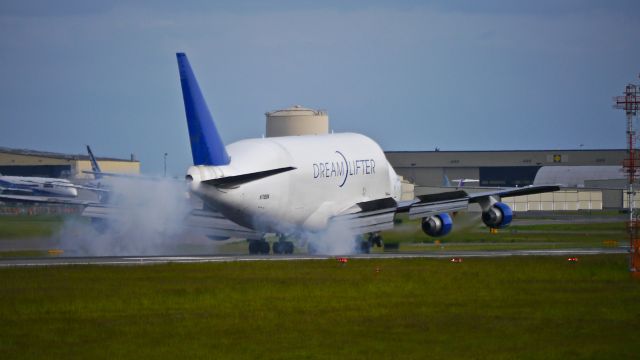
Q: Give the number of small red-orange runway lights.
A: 3